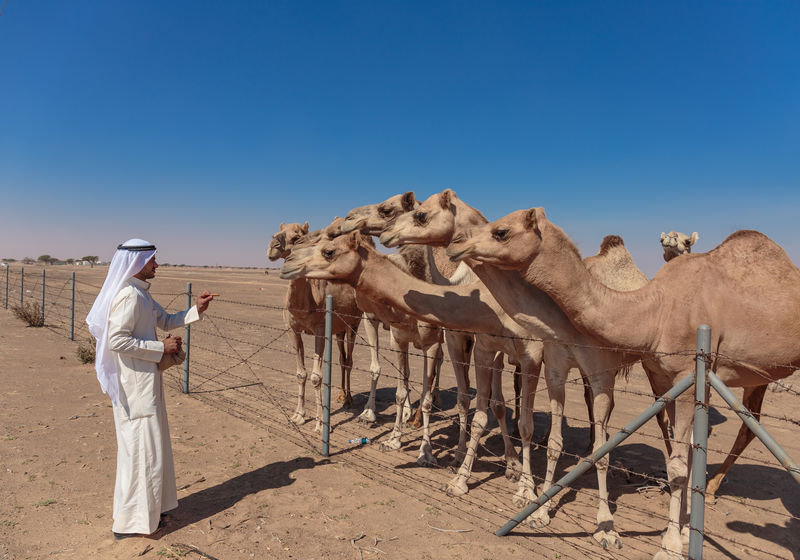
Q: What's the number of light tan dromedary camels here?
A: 7